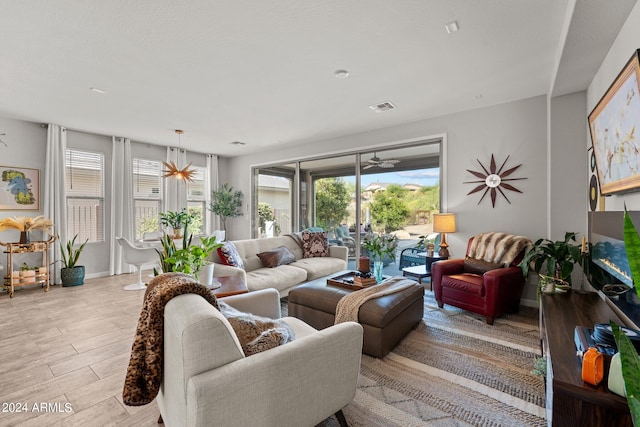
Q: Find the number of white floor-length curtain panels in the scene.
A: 4